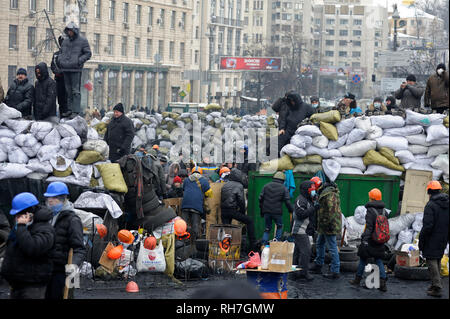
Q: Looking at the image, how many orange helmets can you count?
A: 12